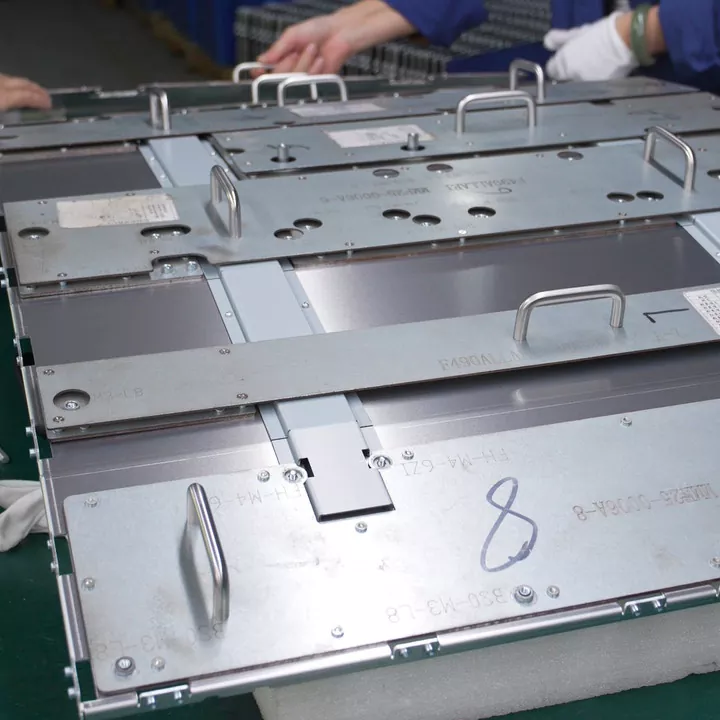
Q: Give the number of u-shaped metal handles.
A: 10